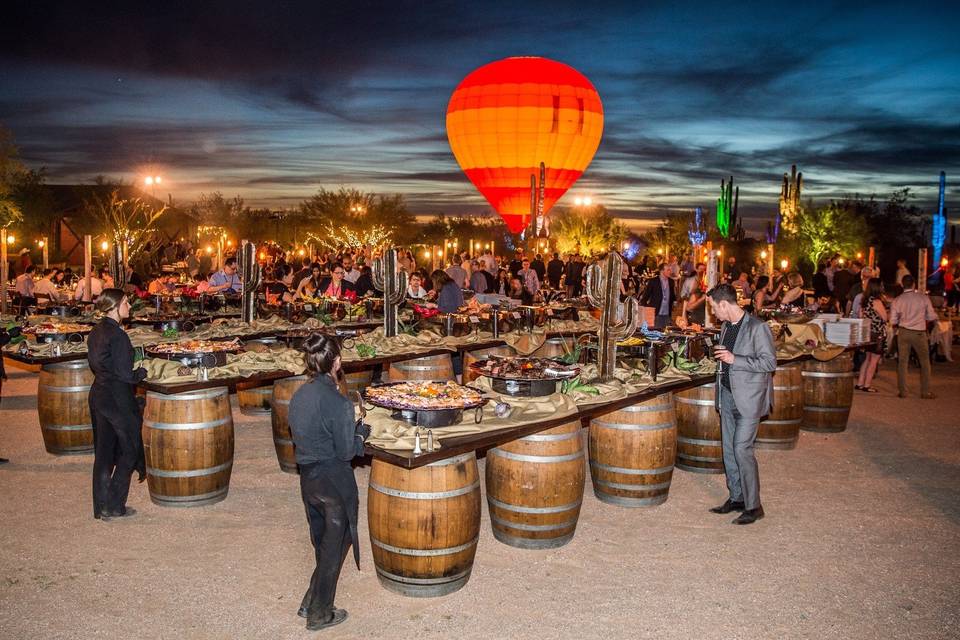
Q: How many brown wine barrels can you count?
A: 14